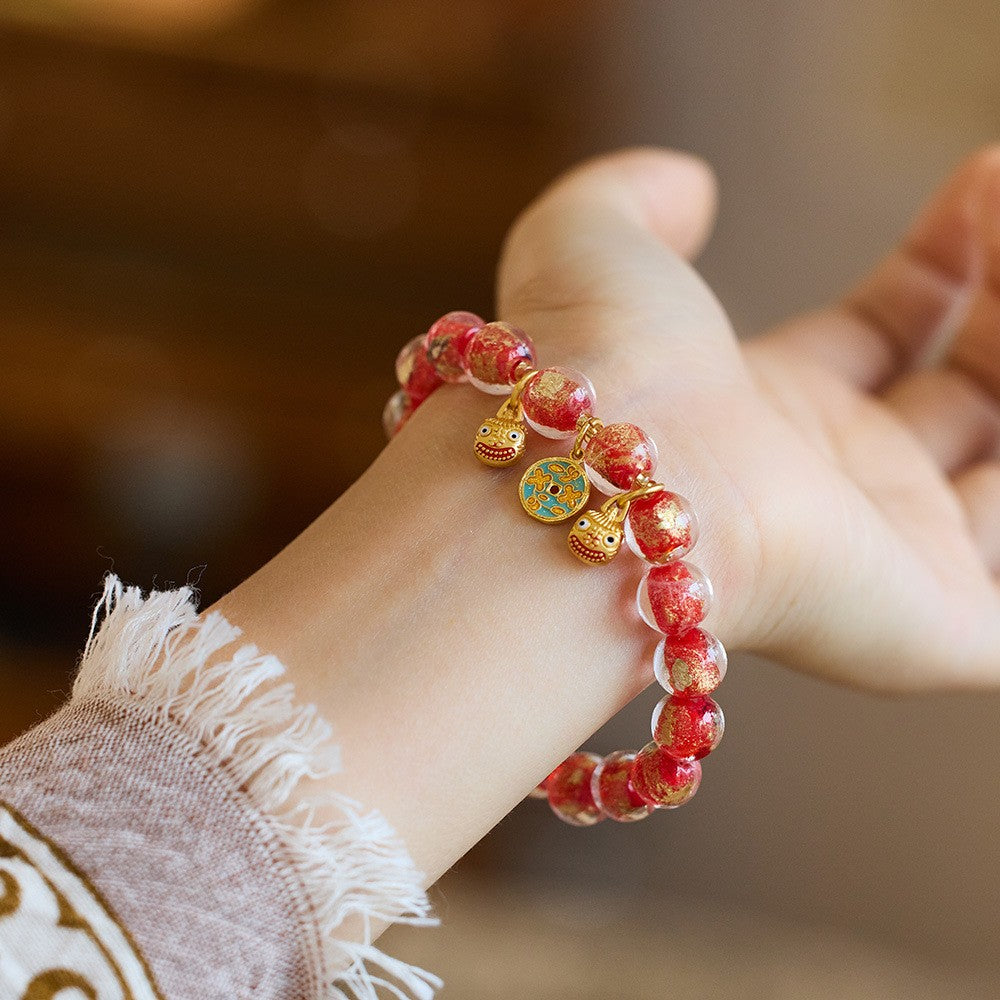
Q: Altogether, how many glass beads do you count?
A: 14